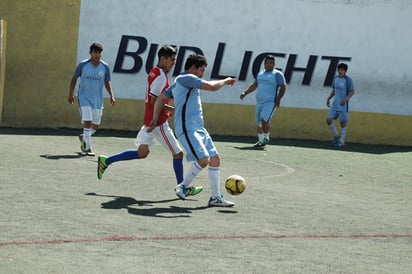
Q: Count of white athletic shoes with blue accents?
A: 2